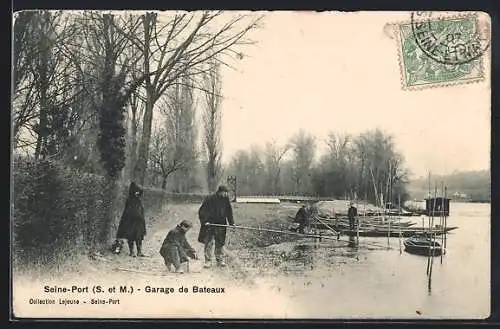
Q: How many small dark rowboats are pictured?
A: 1